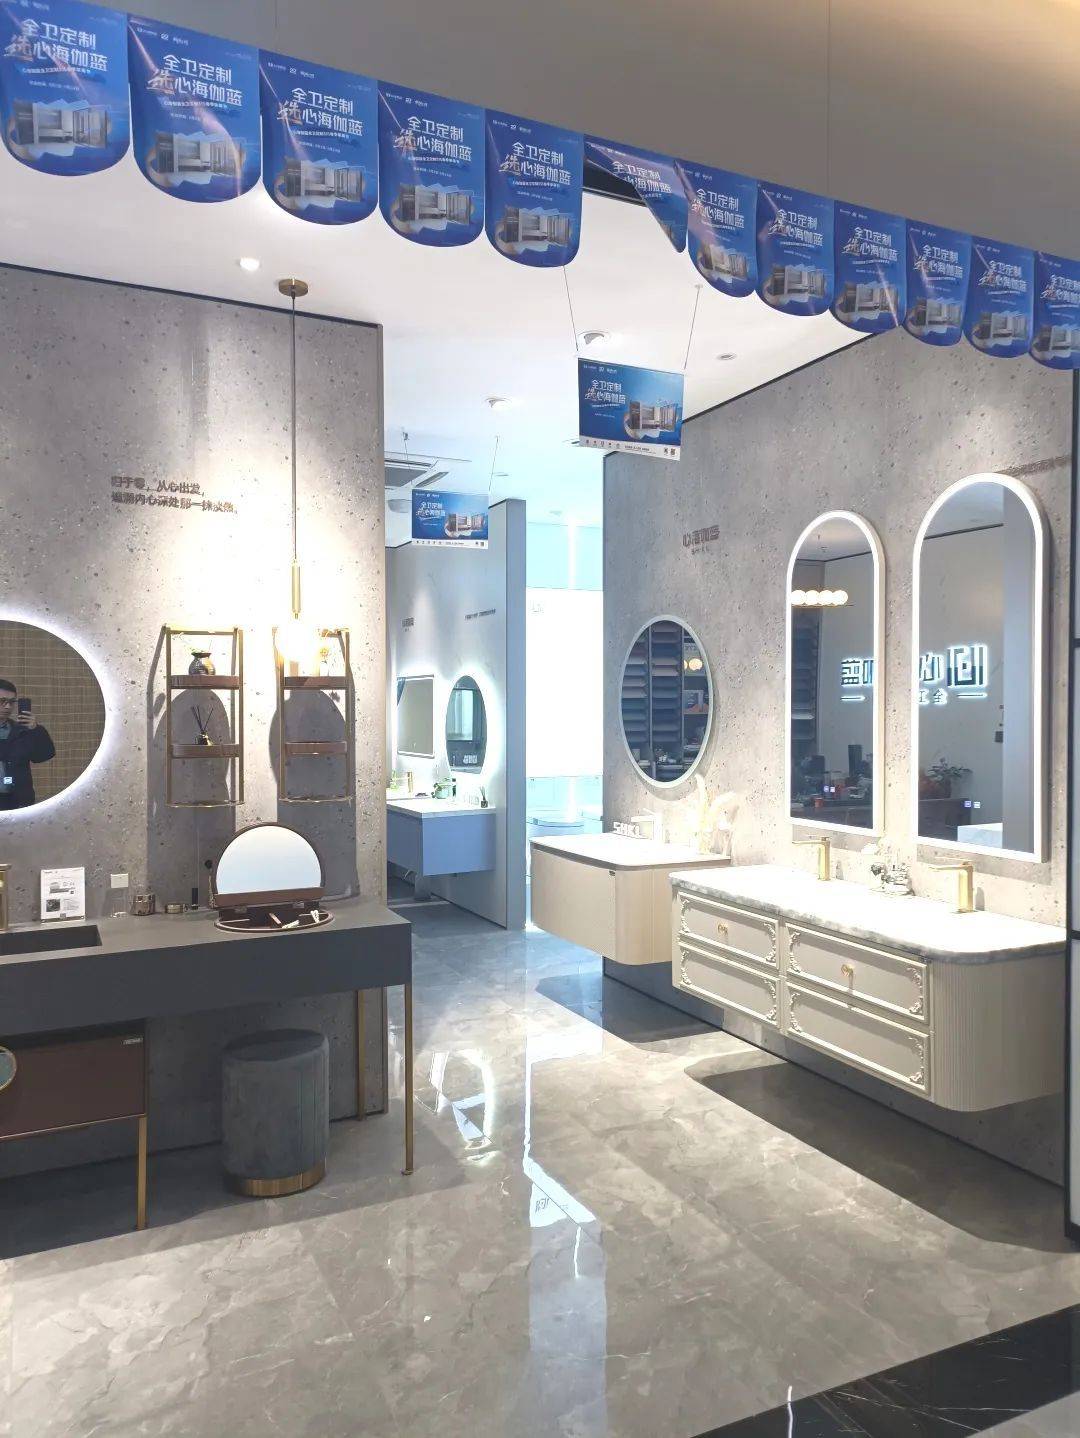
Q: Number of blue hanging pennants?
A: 12